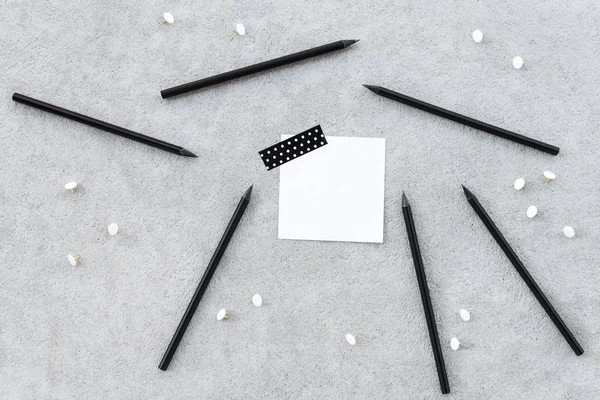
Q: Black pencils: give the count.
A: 6